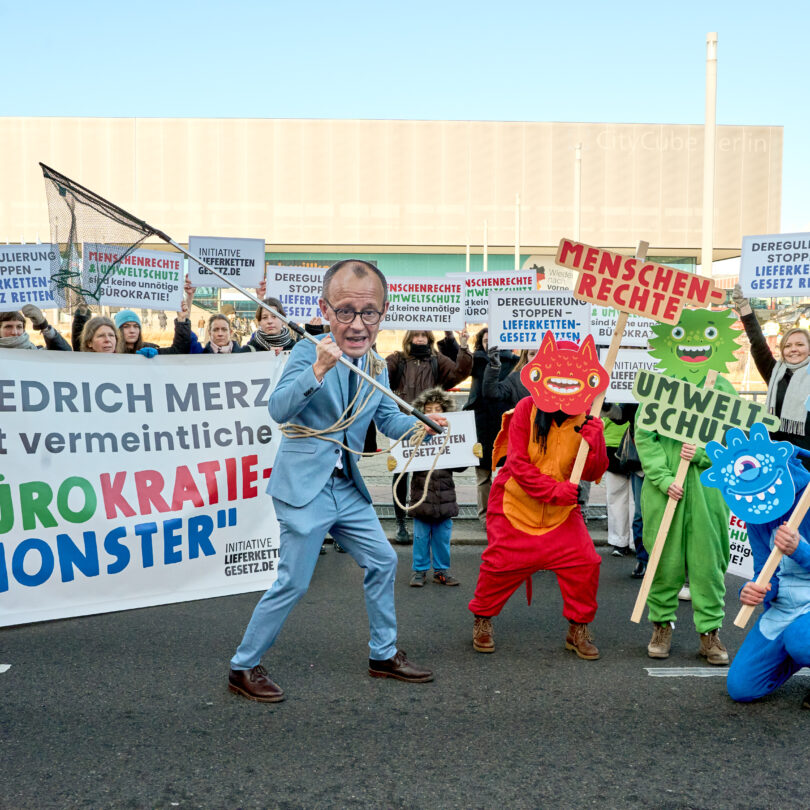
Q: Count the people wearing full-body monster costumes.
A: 3